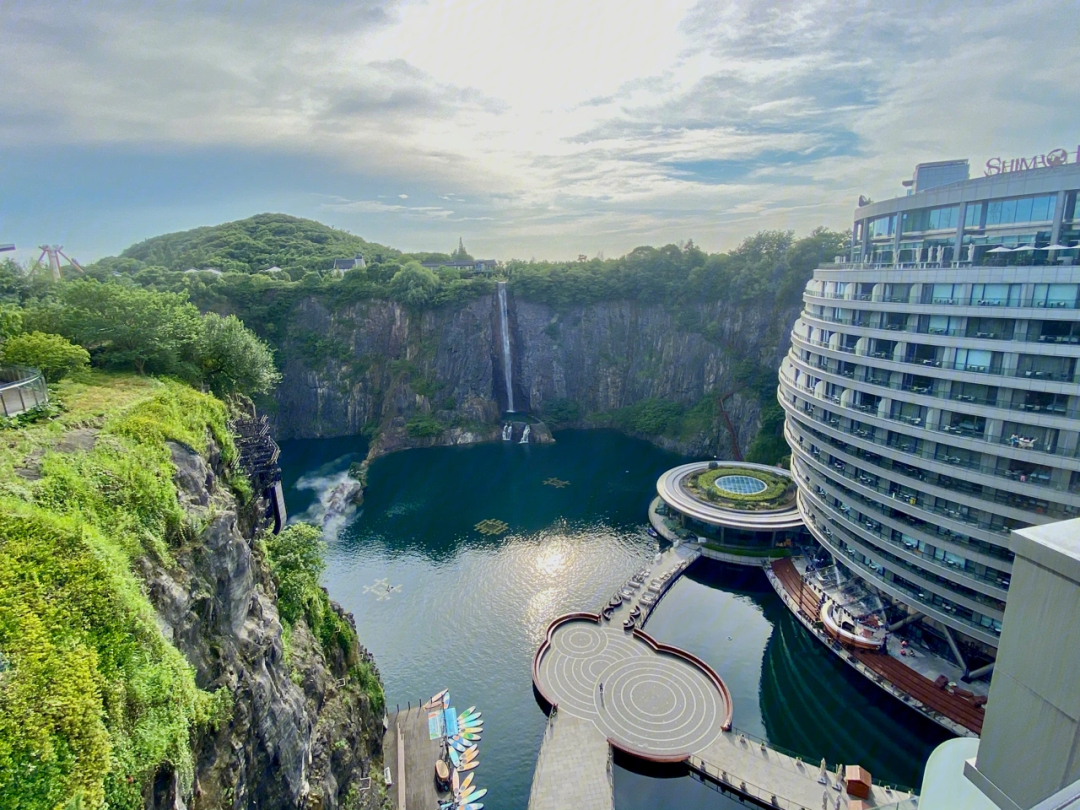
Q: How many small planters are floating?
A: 3